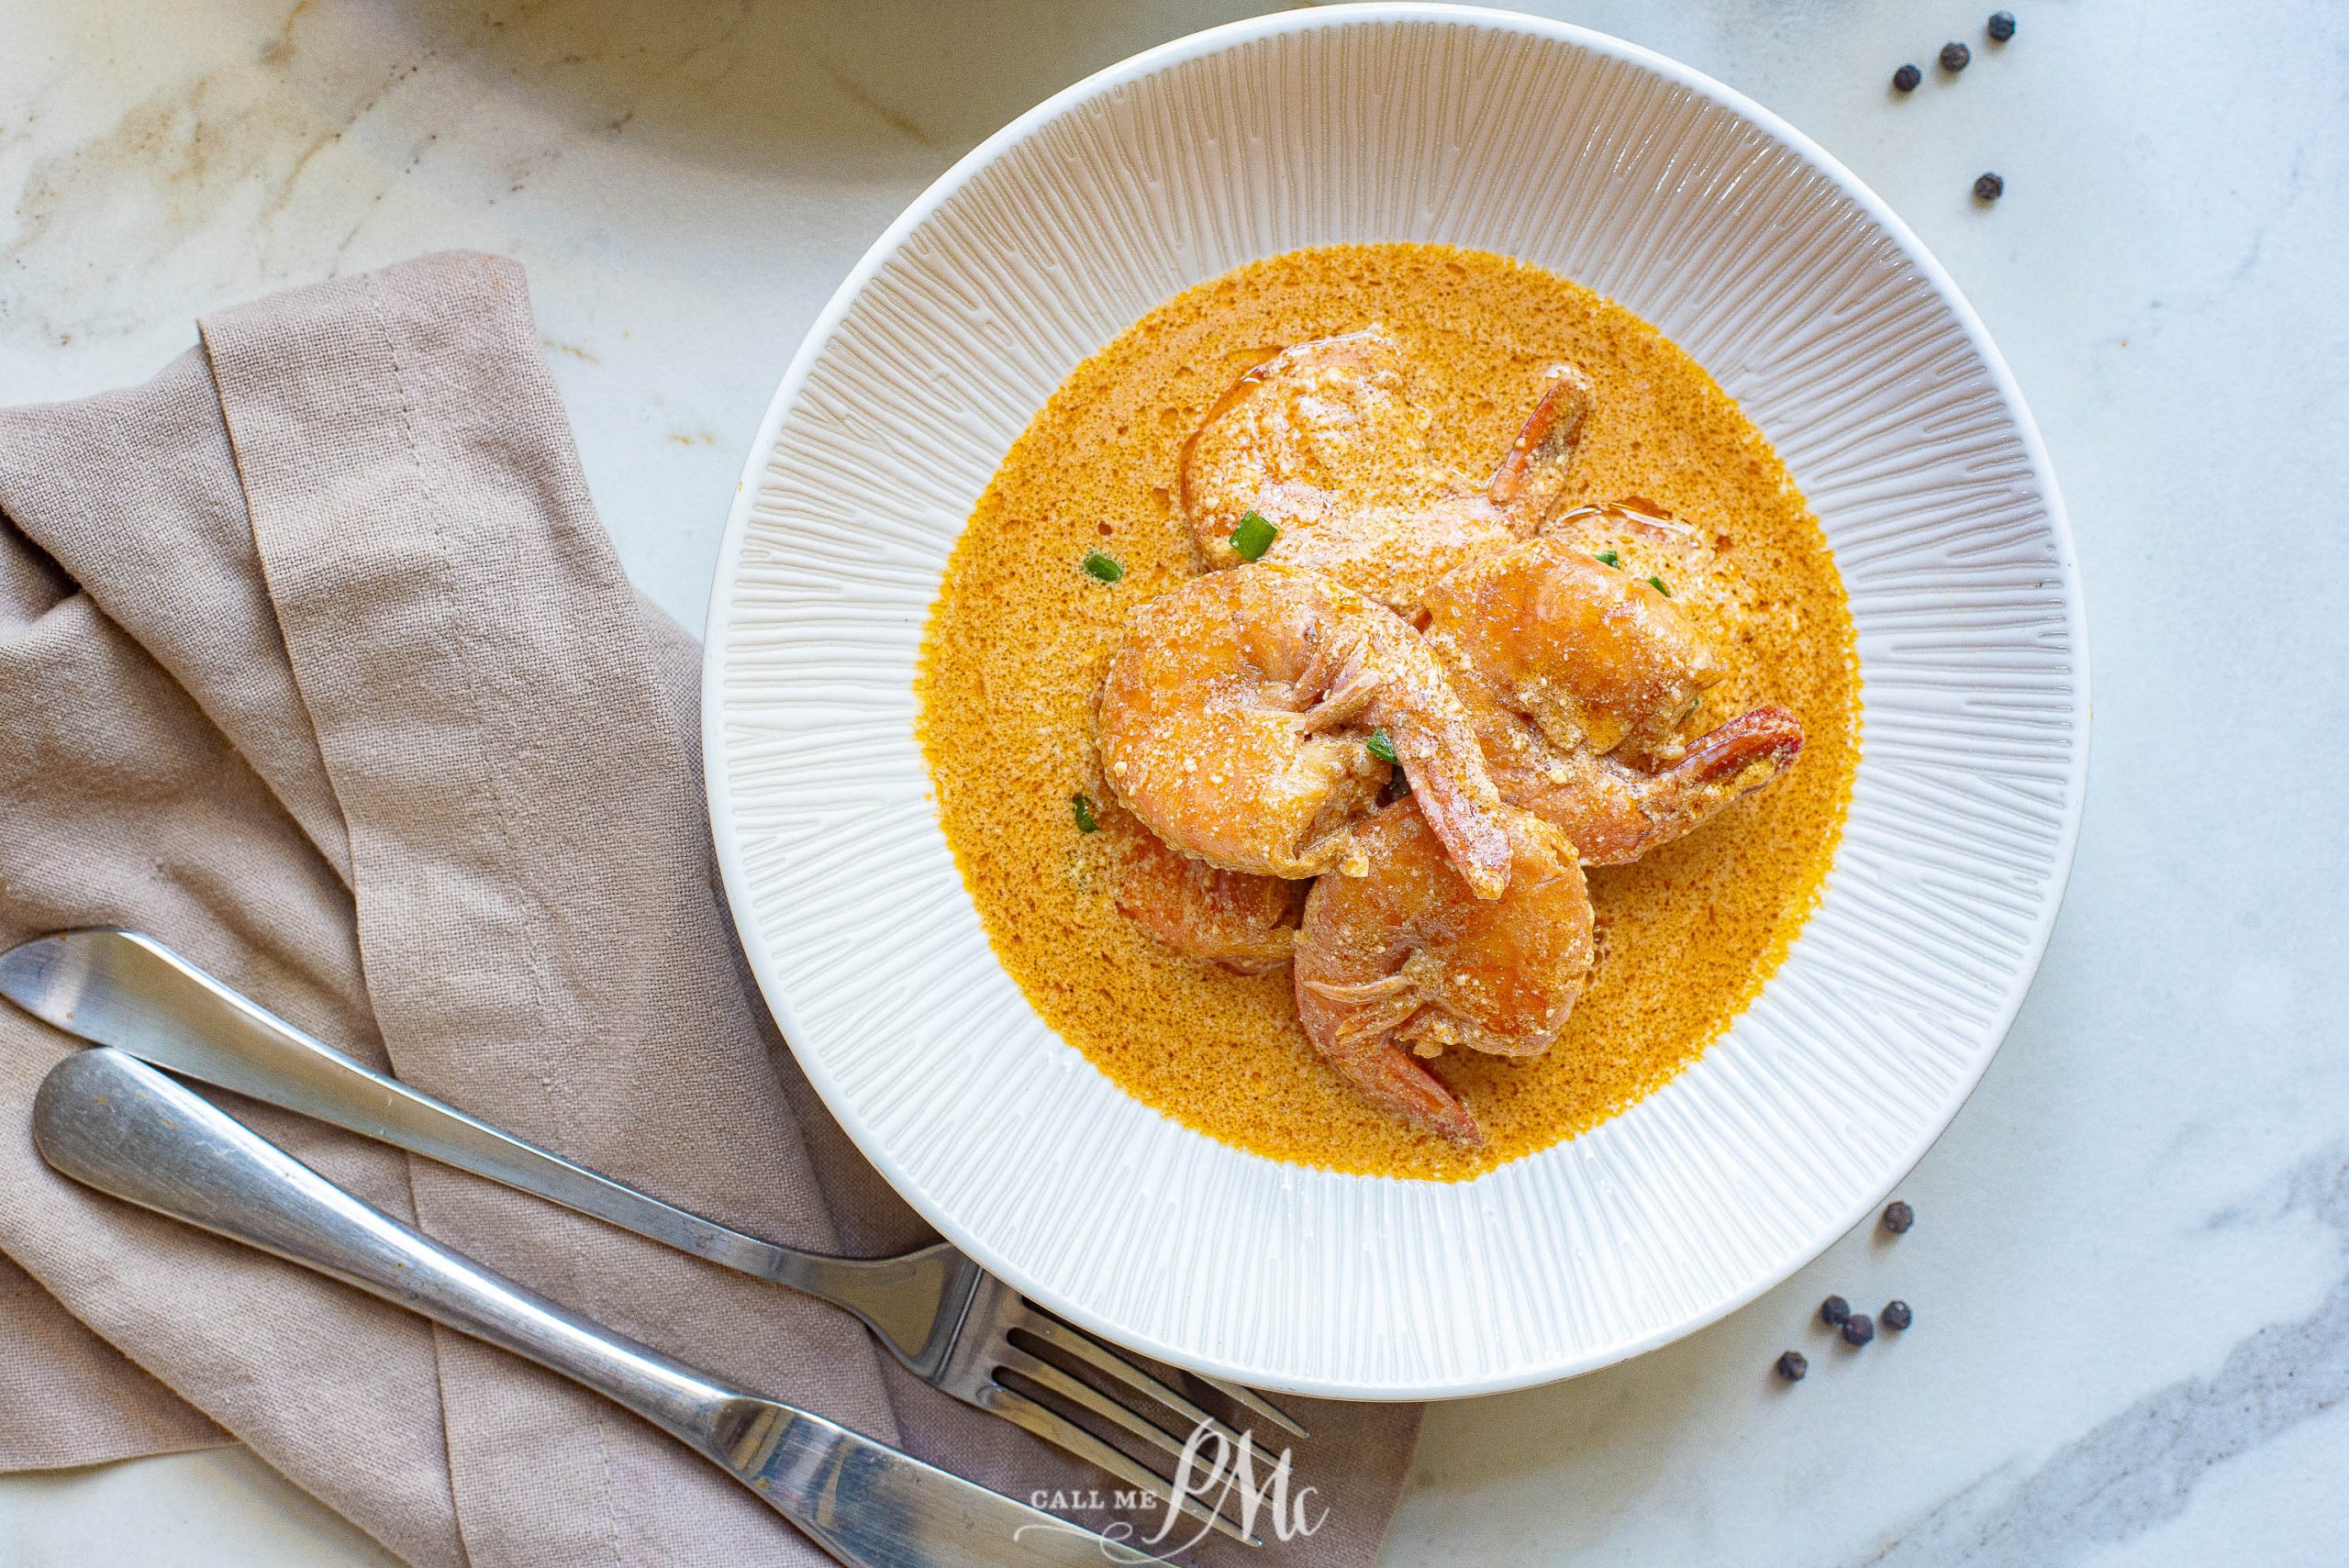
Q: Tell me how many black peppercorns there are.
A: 9